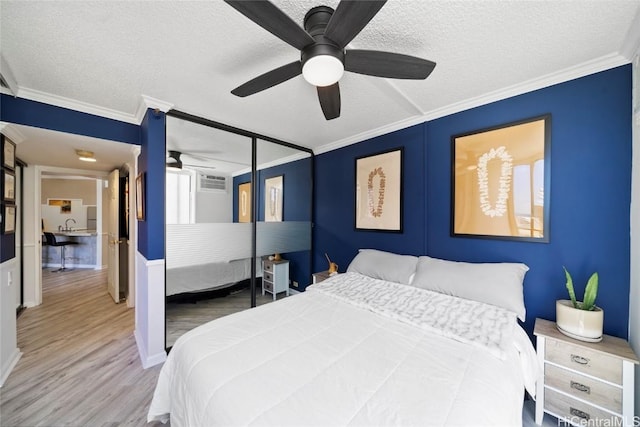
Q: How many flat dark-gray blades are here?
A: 5